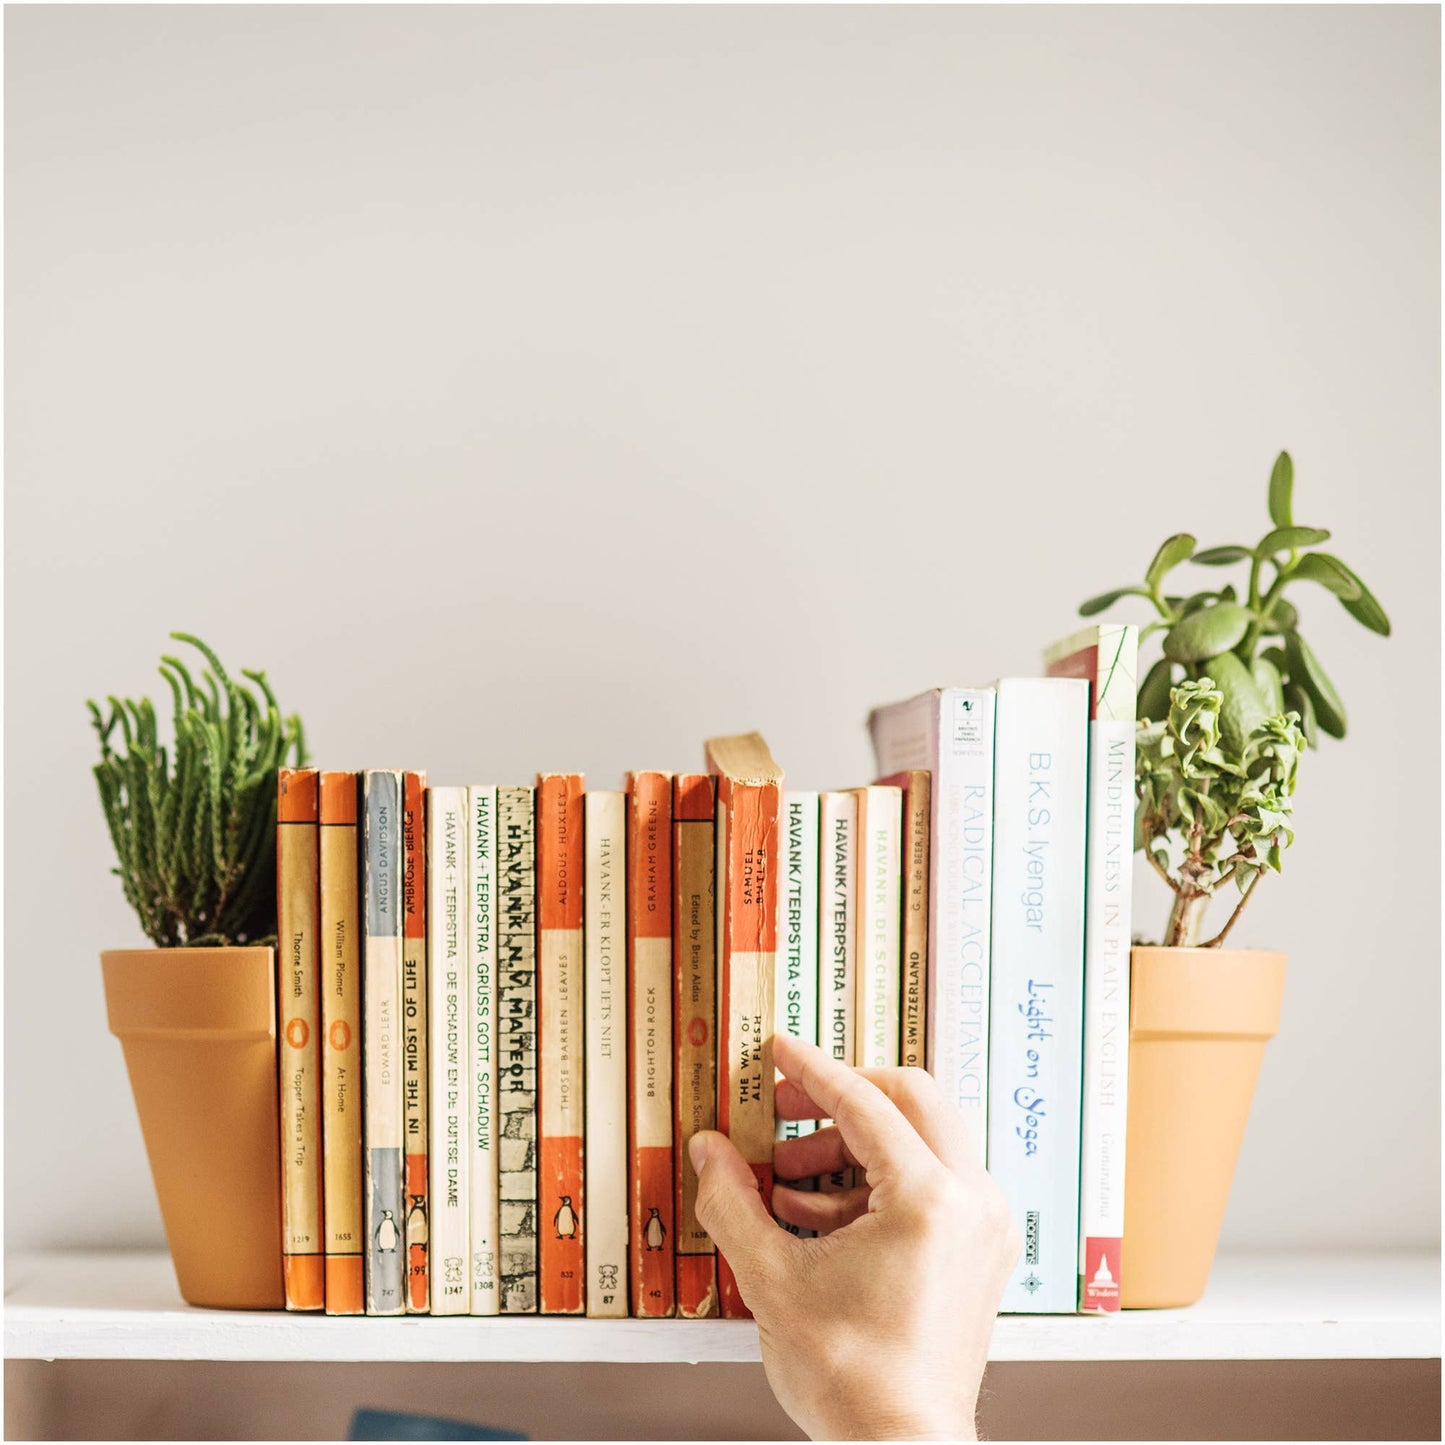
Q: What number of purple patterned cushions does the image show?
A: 0